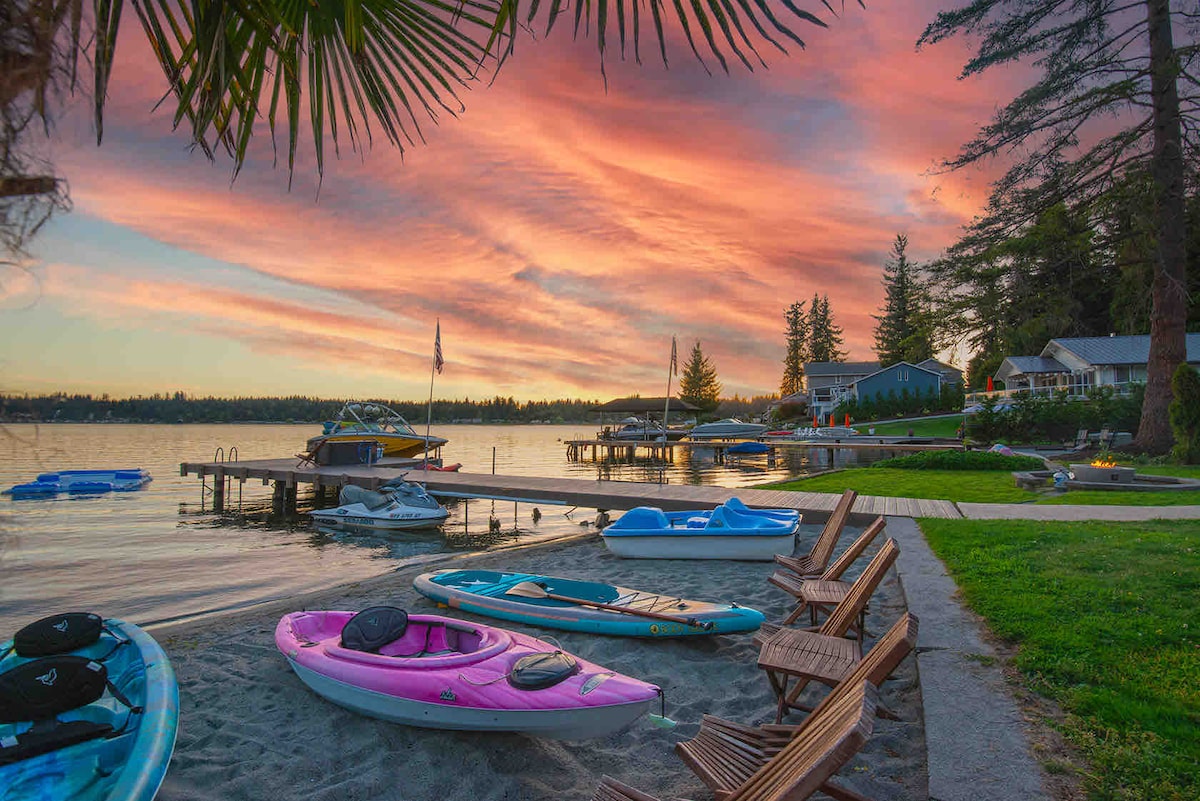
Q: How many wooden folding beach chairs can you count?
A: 5